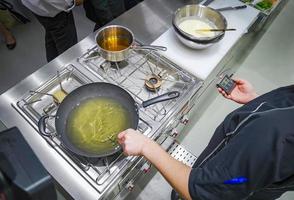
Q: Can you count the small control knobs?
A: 4